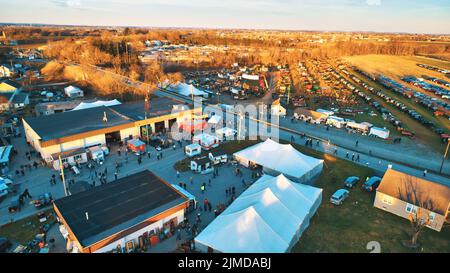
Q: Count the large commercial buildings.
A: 2